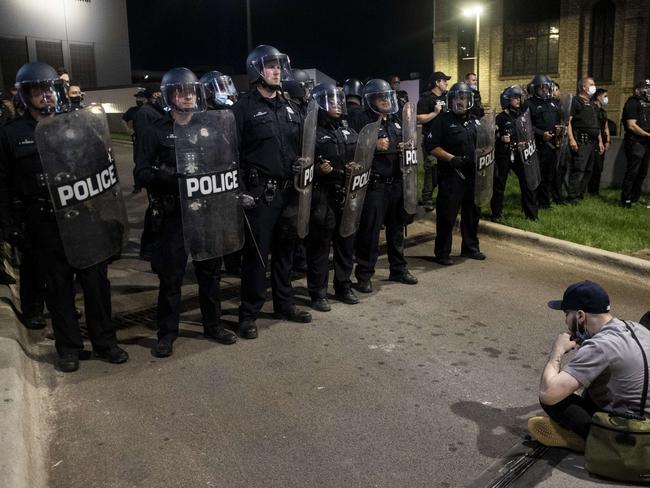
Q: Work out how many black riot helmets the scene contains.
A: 11